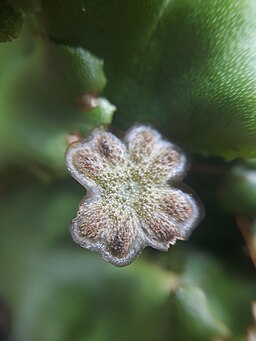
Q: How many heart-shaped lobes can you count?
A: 4